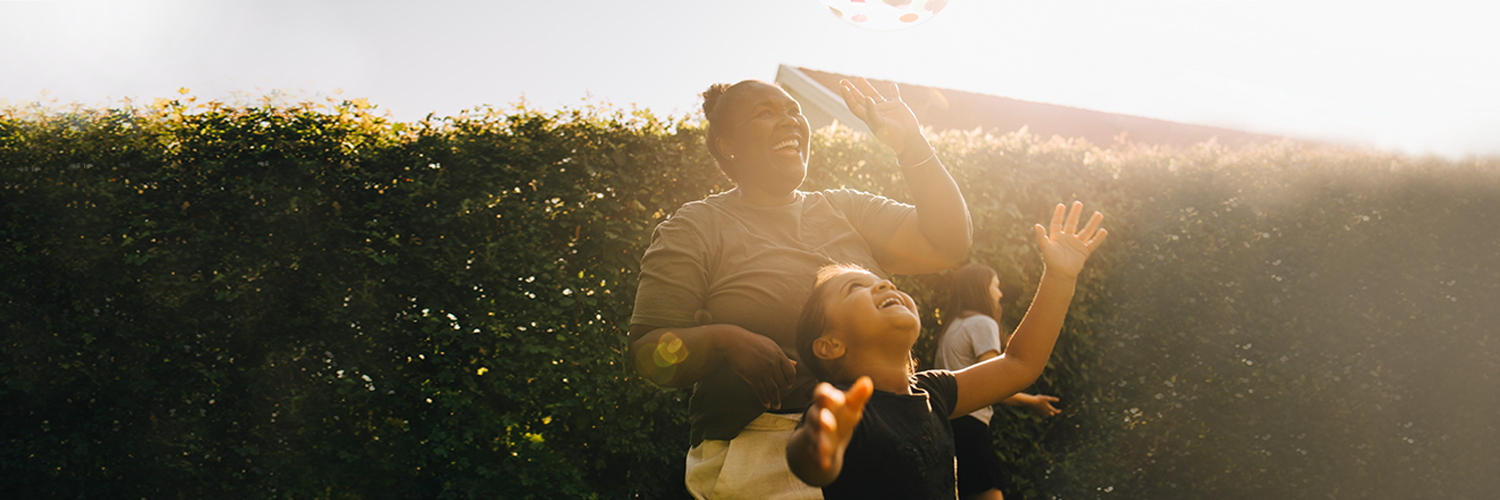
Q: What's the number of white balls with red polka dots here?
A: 1